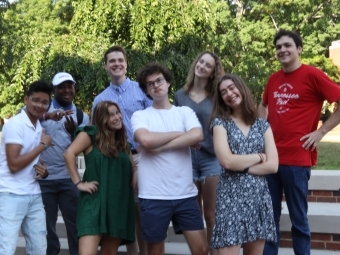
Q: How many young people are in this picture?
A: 8